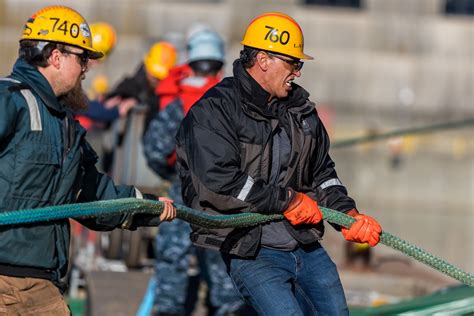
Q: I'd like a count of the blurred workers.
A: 4